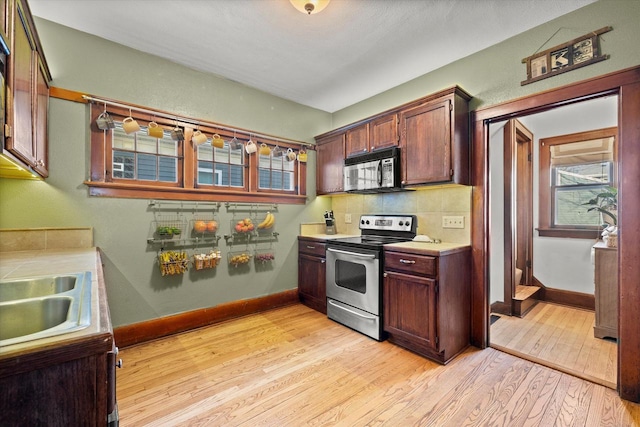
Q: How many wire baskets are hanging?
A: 8